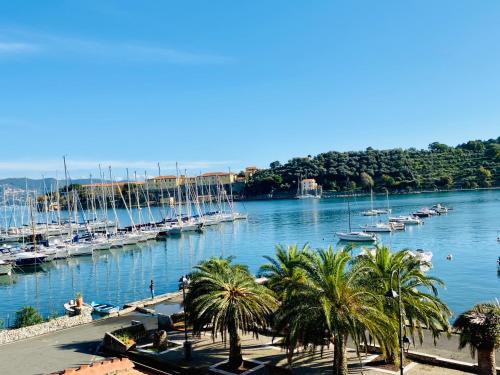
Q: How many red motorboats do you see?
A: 0